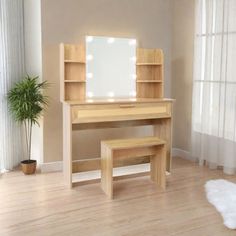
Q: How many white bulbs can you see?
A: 10